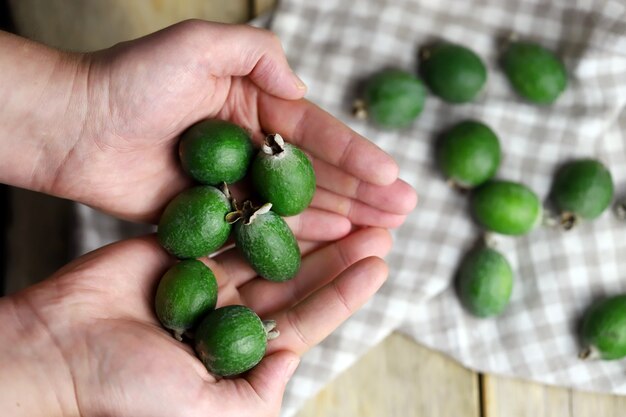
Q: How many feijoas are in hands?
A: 6